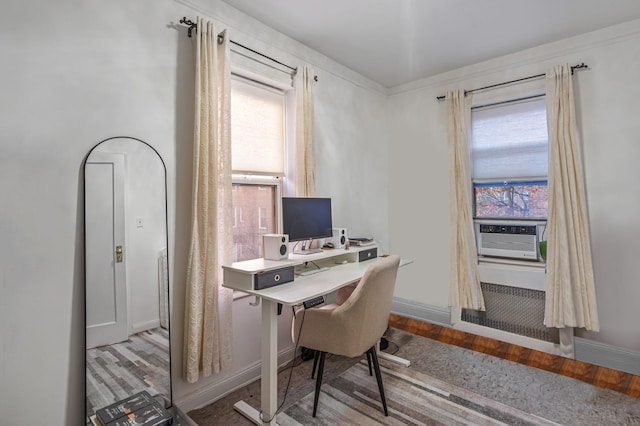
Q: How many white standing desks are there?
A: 1